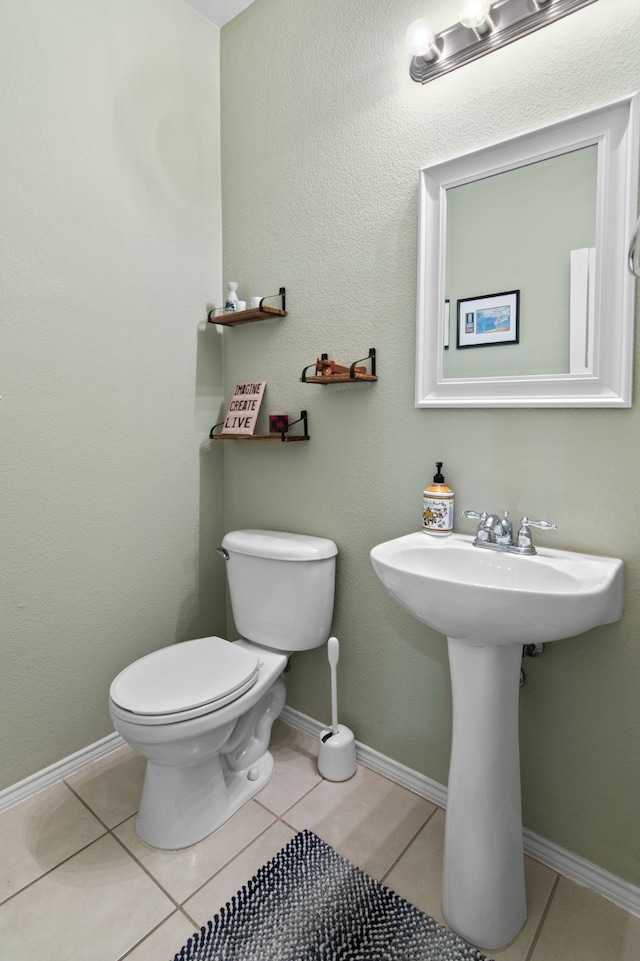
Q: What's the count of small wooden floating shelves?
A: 3